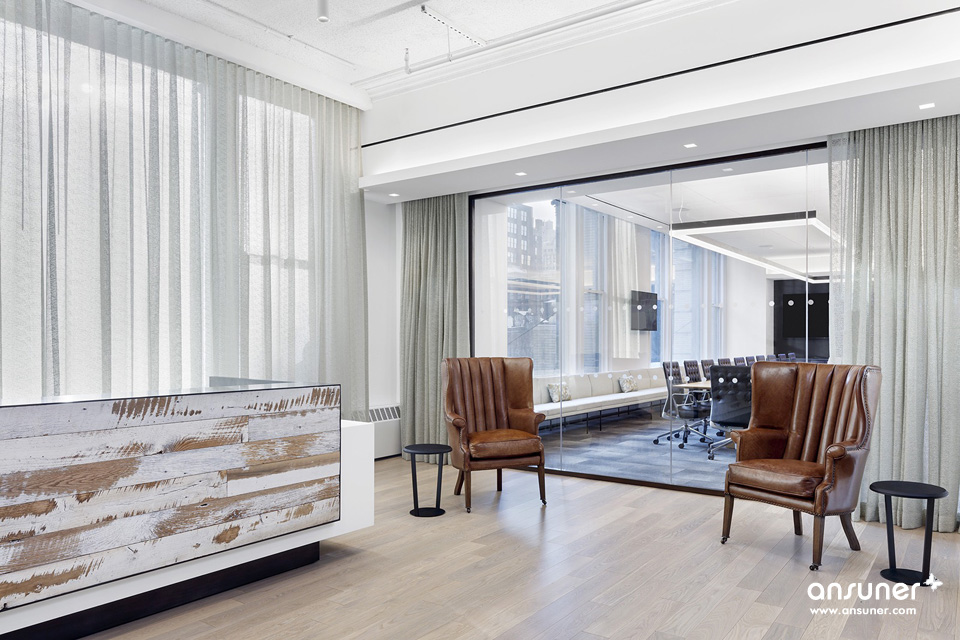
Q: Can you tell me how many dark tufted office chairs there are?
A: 11